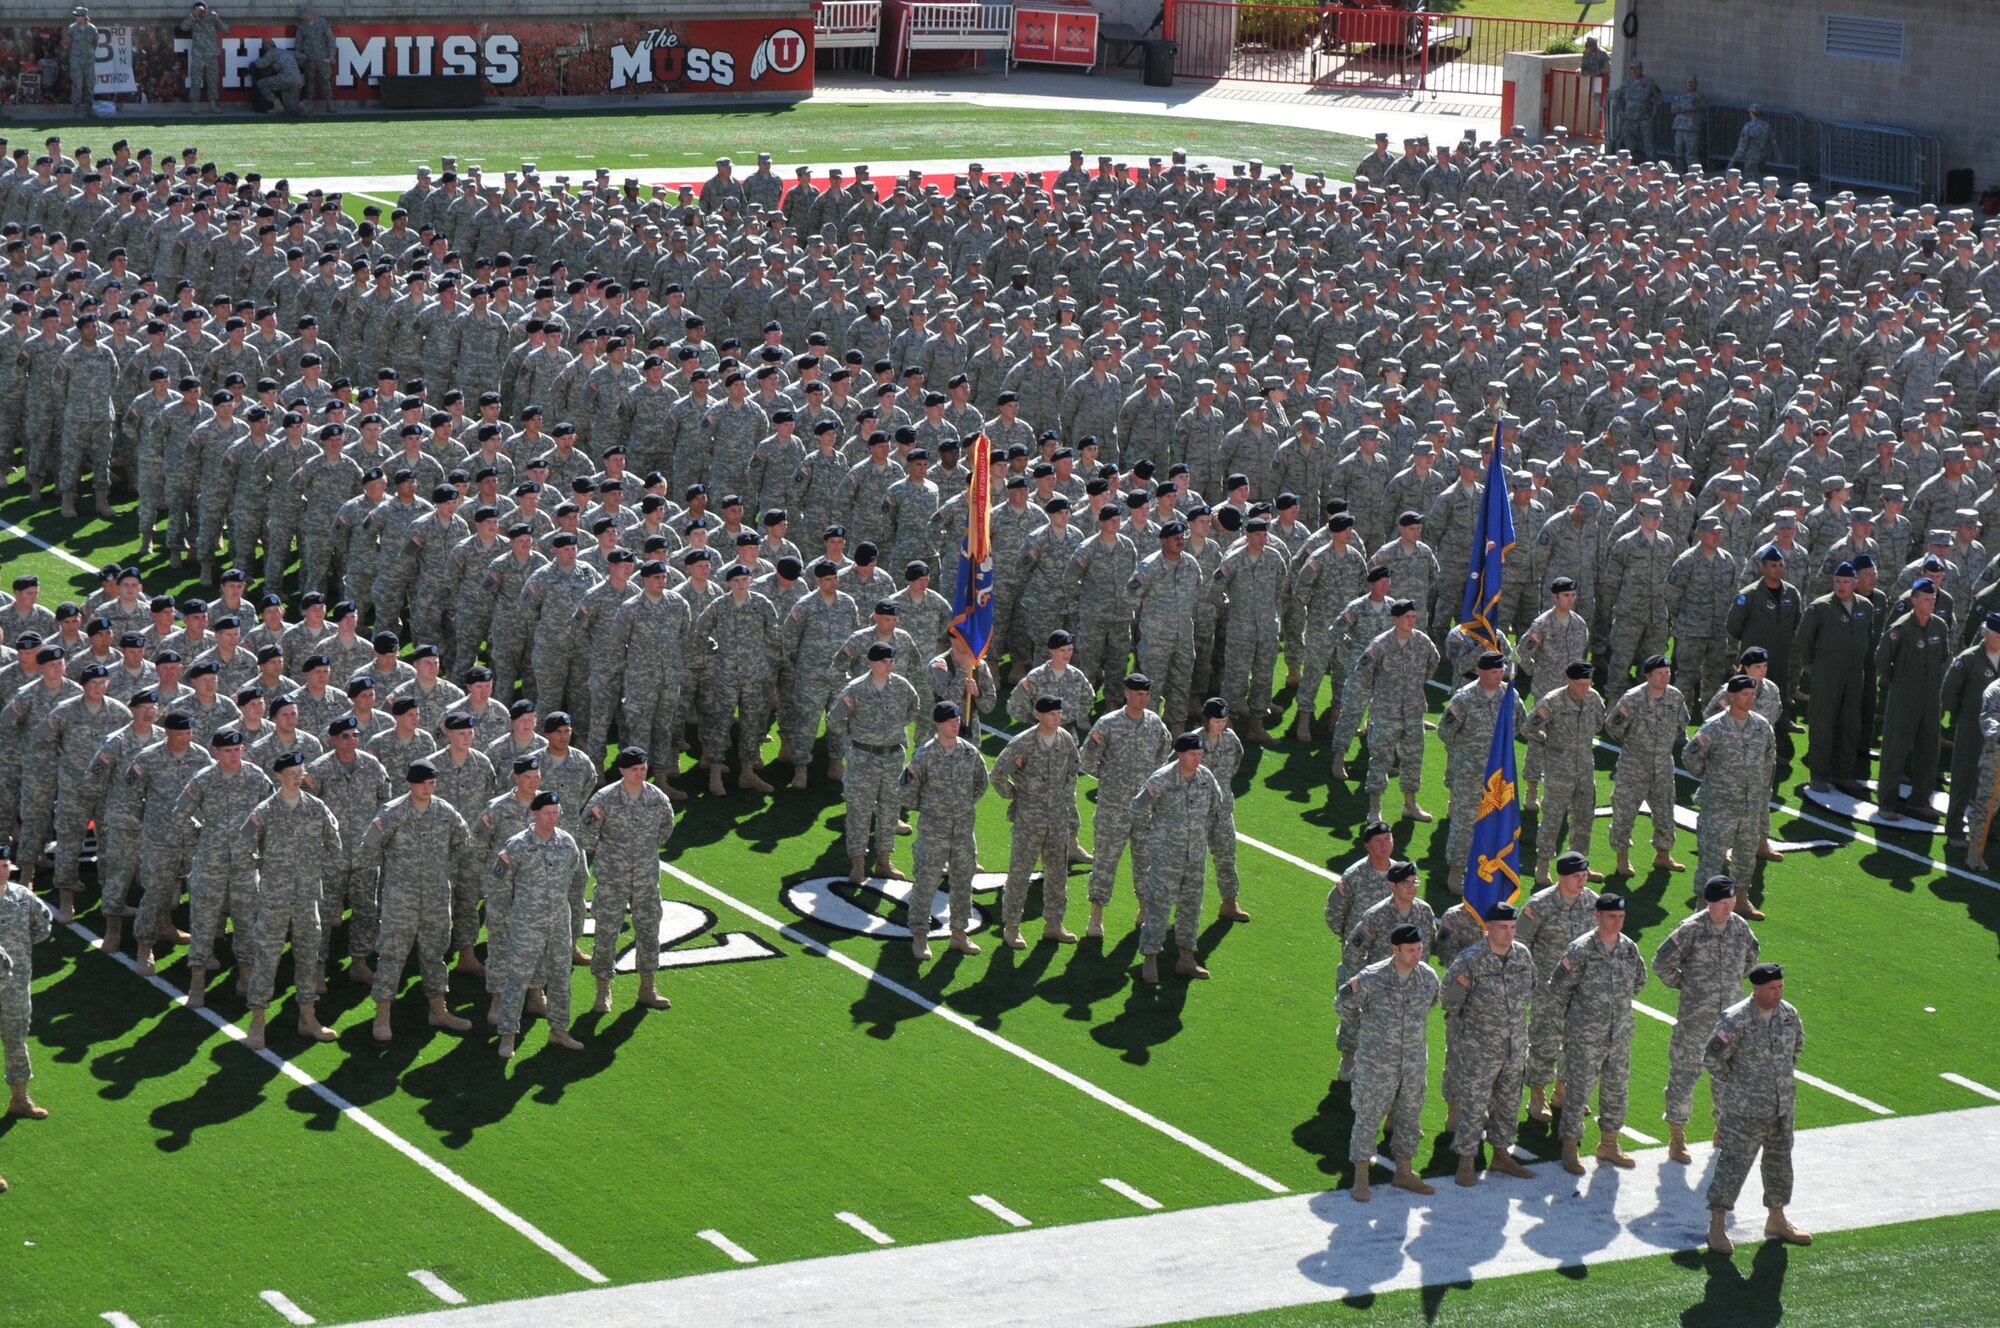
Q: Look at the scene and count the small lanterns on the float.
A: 0